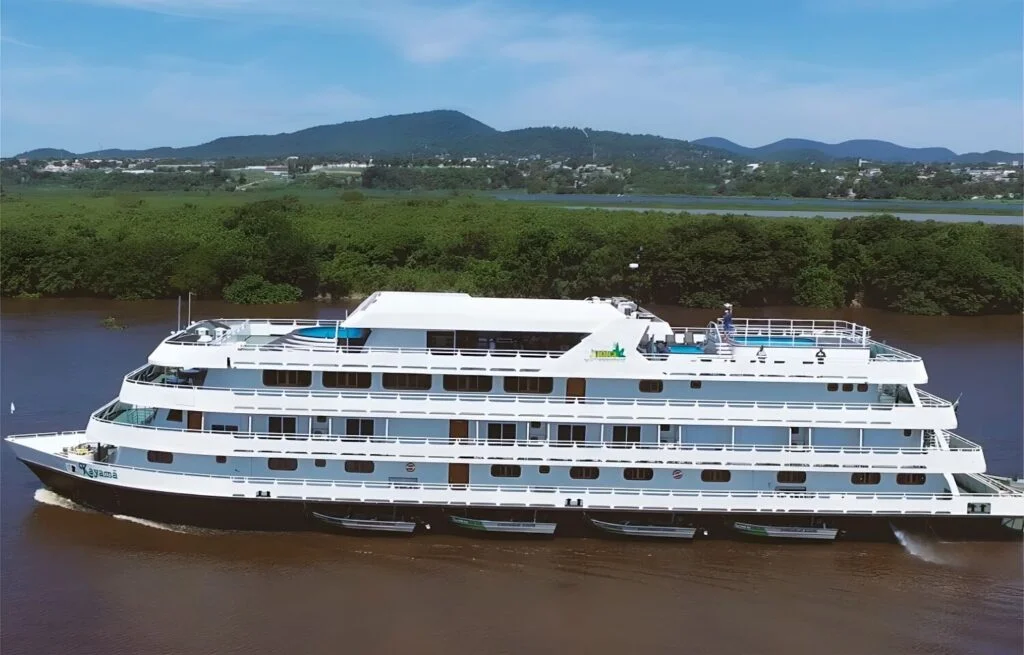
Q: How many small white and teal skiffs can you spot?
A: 4